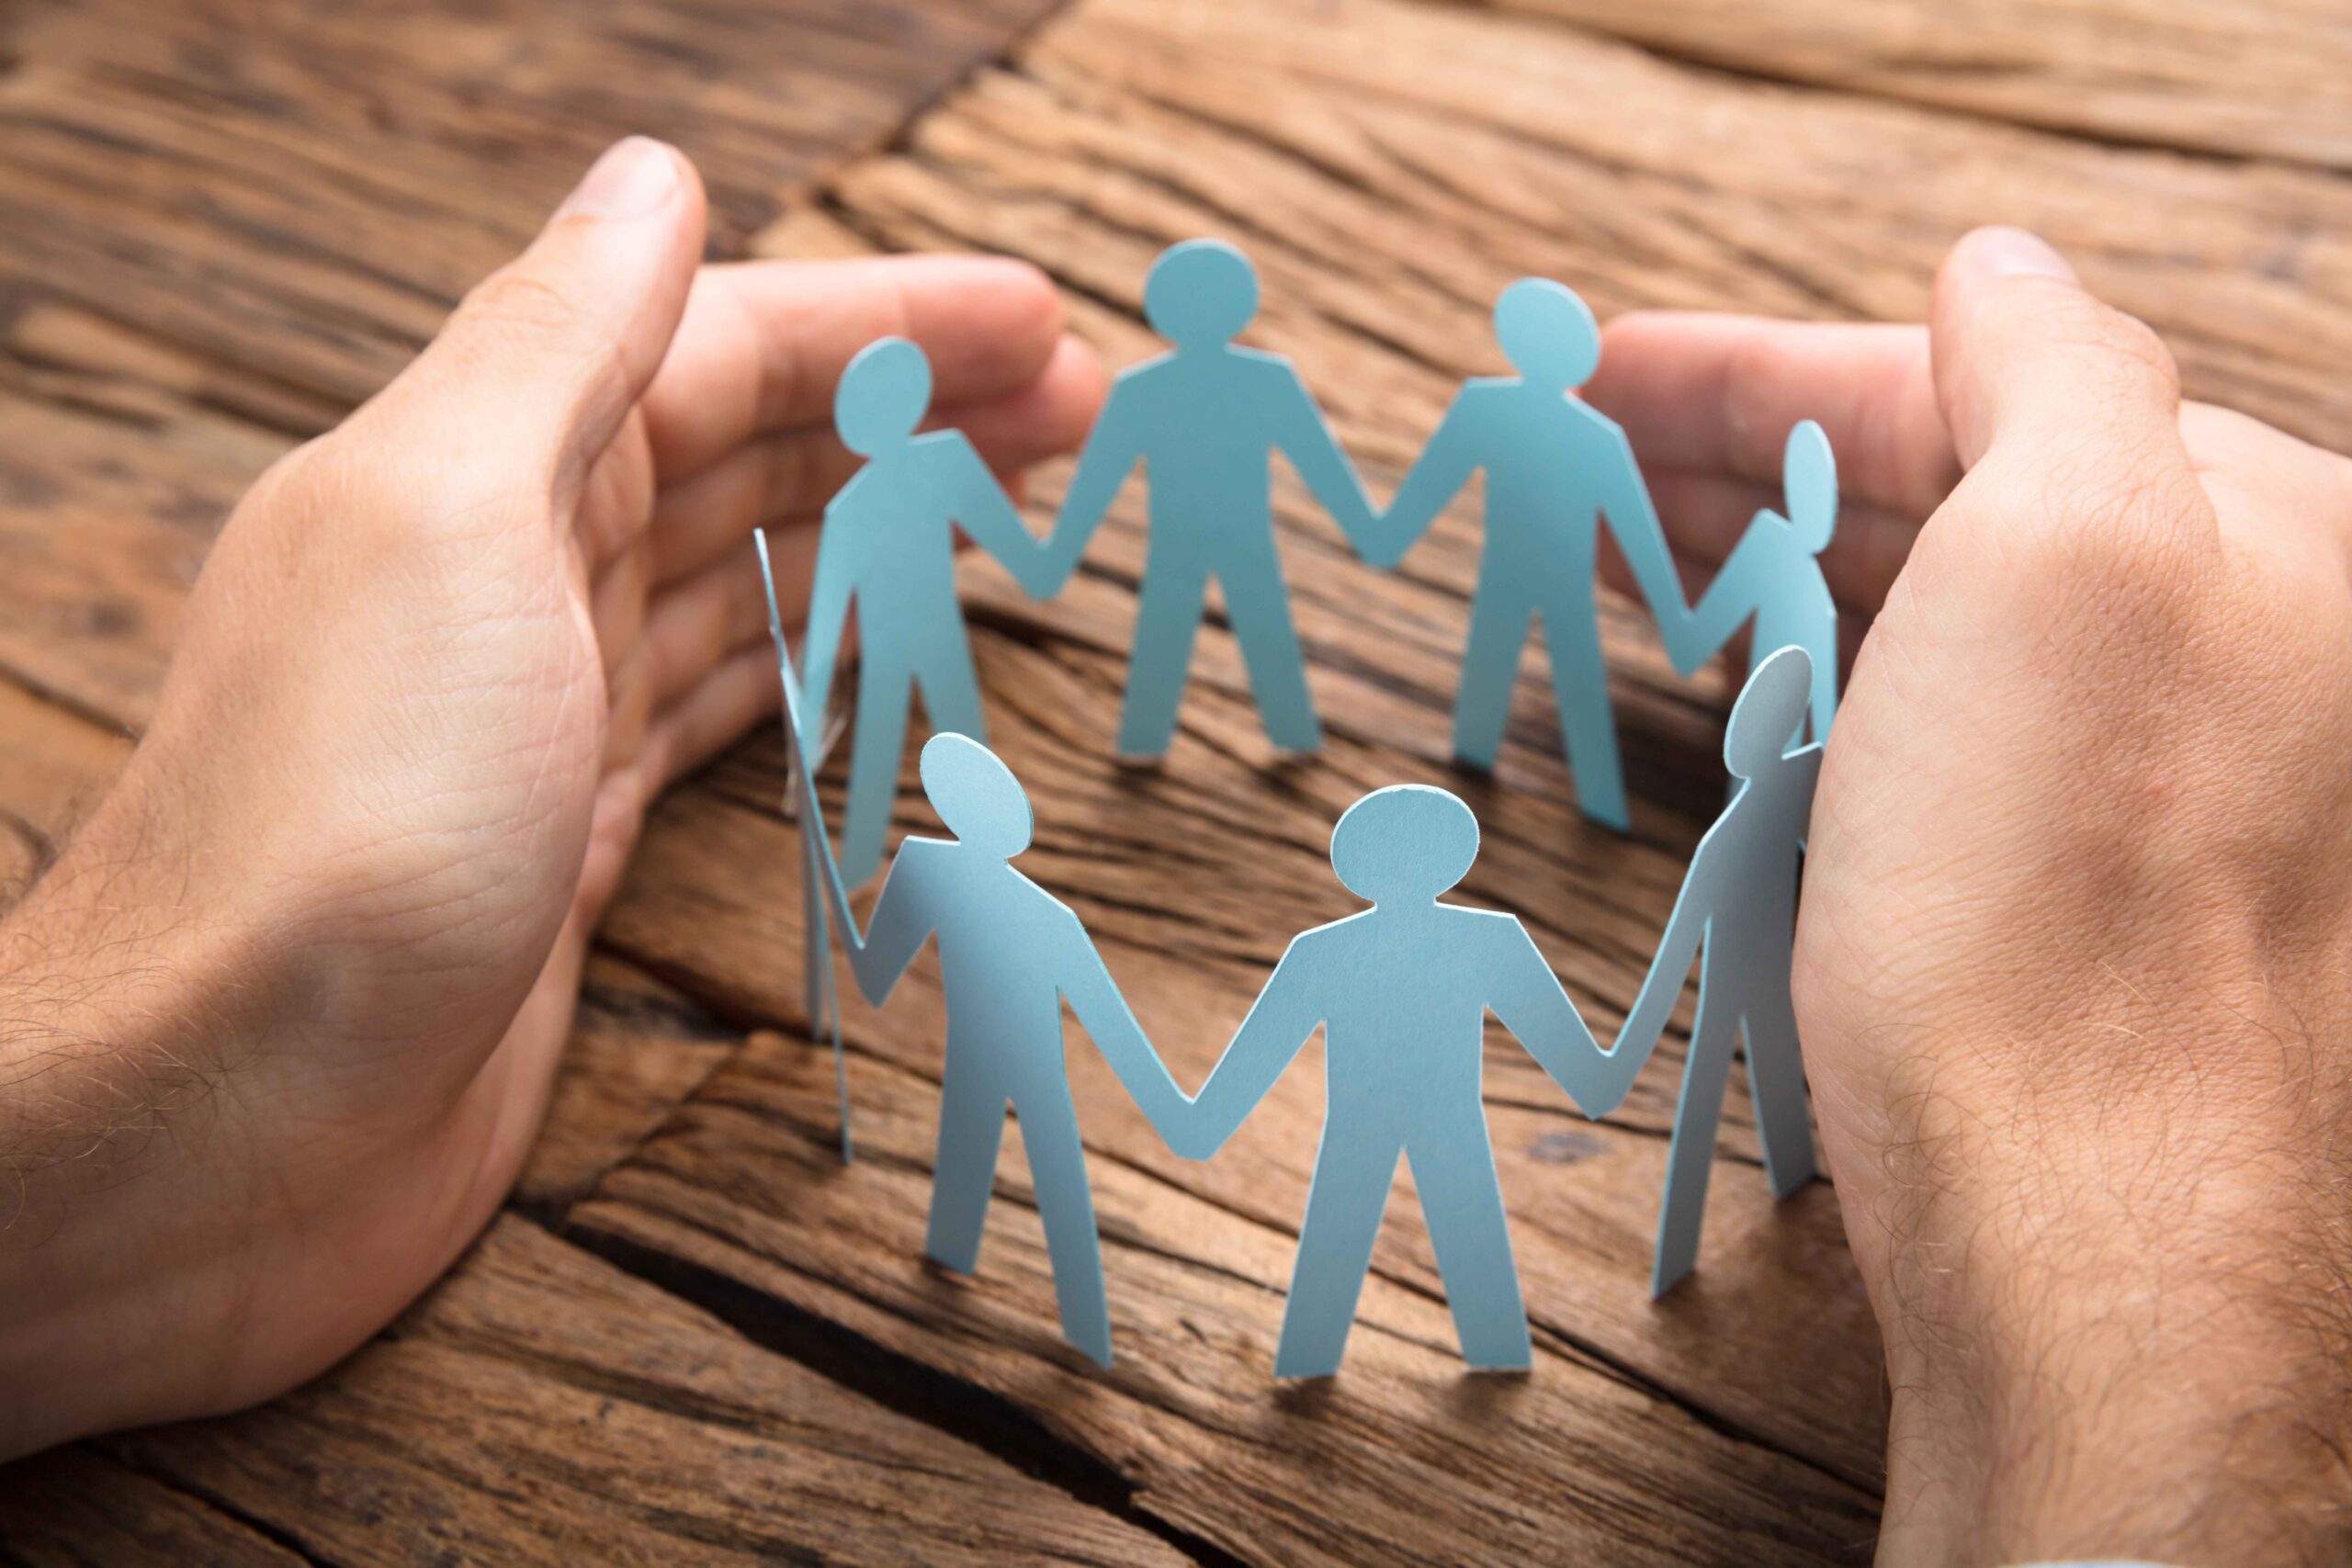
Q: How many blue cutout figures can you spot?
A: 8